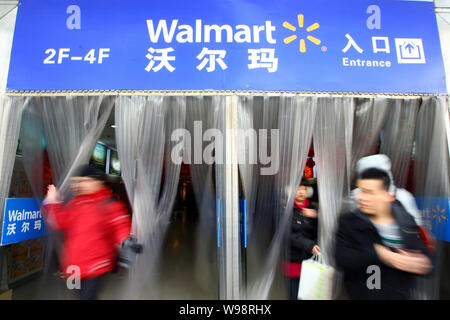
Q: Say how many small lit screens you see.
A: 2